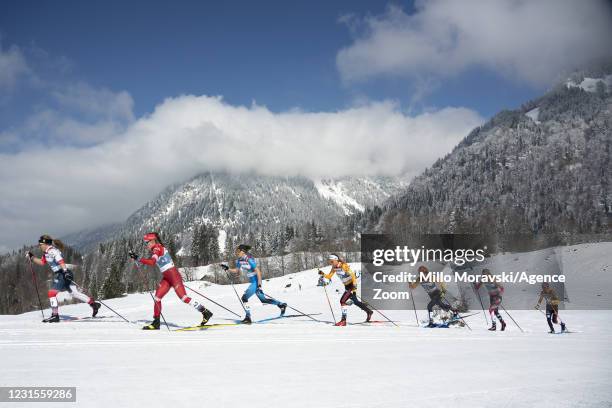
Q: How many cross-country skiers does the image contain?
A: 7